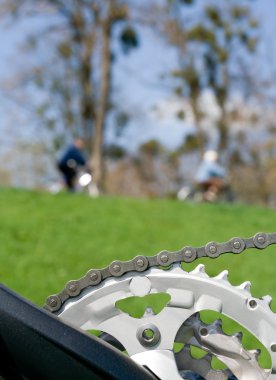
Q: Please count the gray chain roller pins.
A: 10